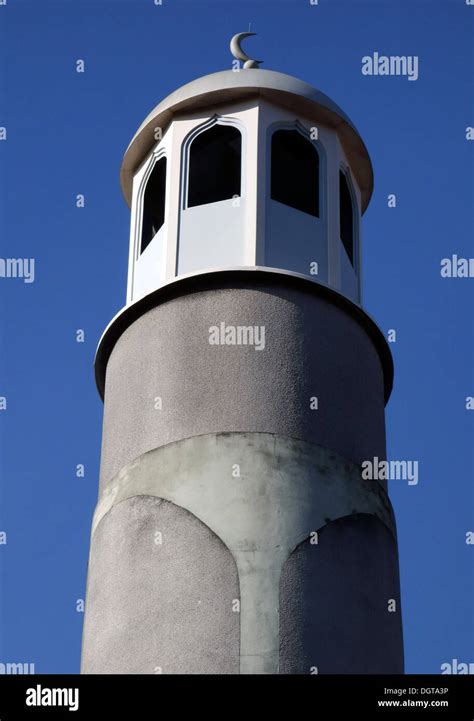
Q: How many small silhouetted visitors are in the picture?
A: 0